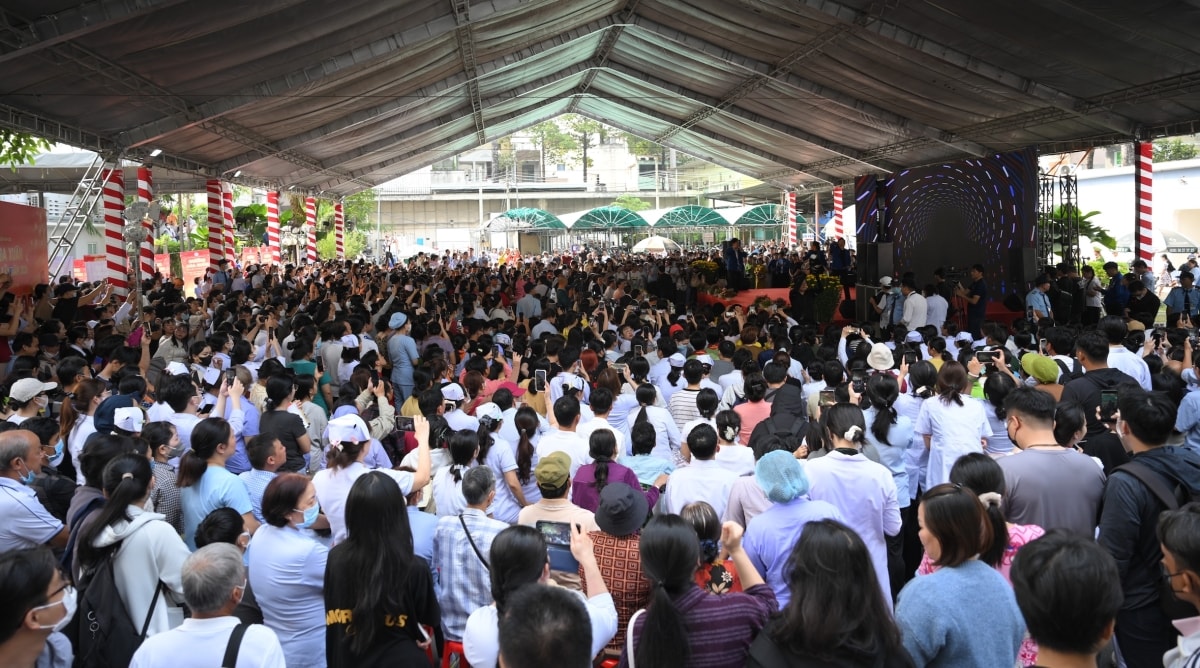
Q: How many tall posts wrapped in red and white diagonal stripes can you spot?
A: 10